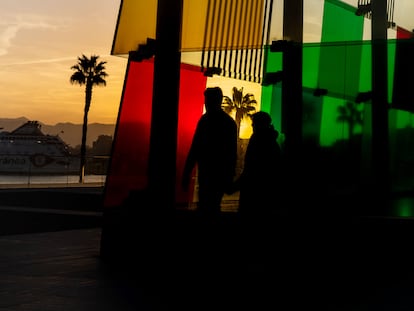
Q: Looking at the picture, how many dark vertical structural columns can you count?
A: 3